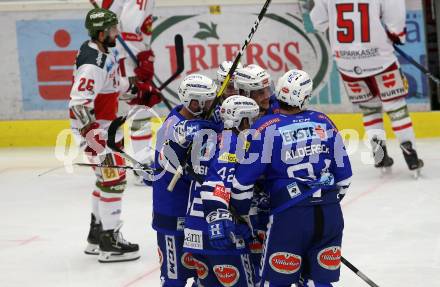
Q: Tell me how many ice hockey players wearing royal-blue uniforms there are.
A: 5